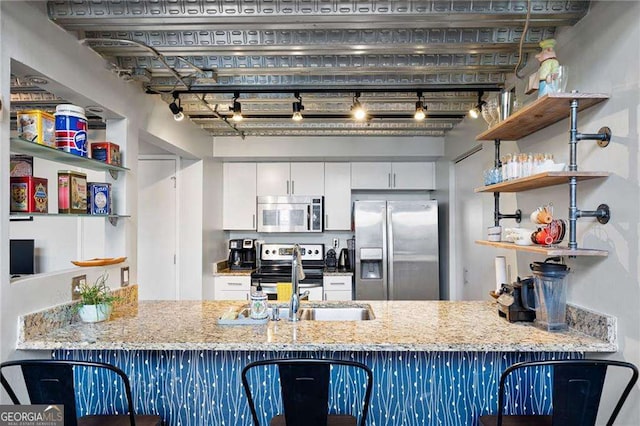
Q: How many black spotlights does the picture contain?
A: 6